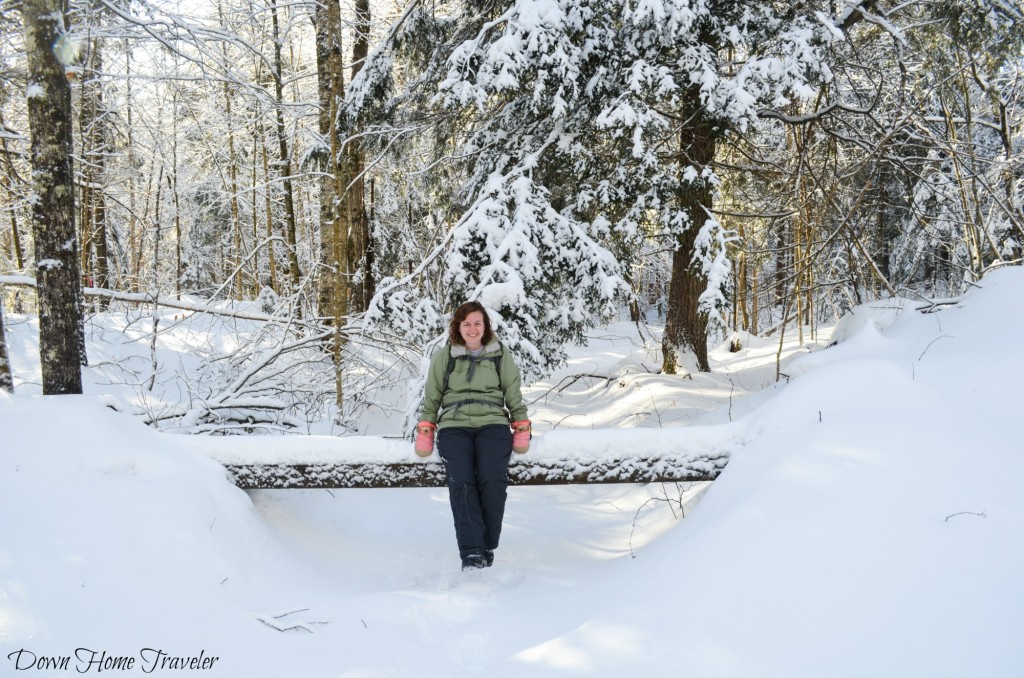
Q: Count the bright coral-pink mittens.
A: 2